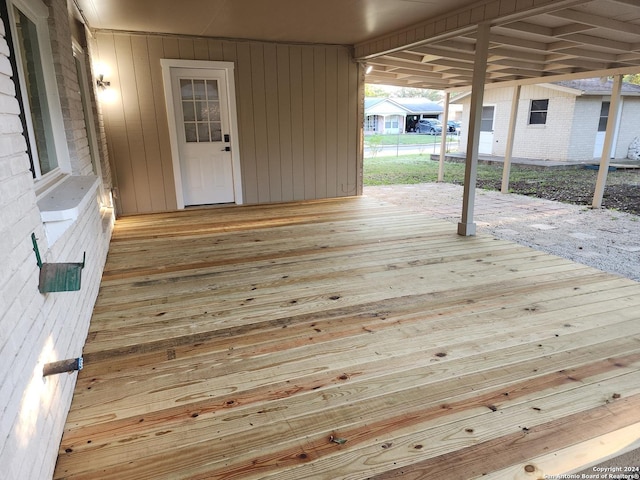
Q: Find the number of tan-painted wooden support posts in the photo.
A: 4